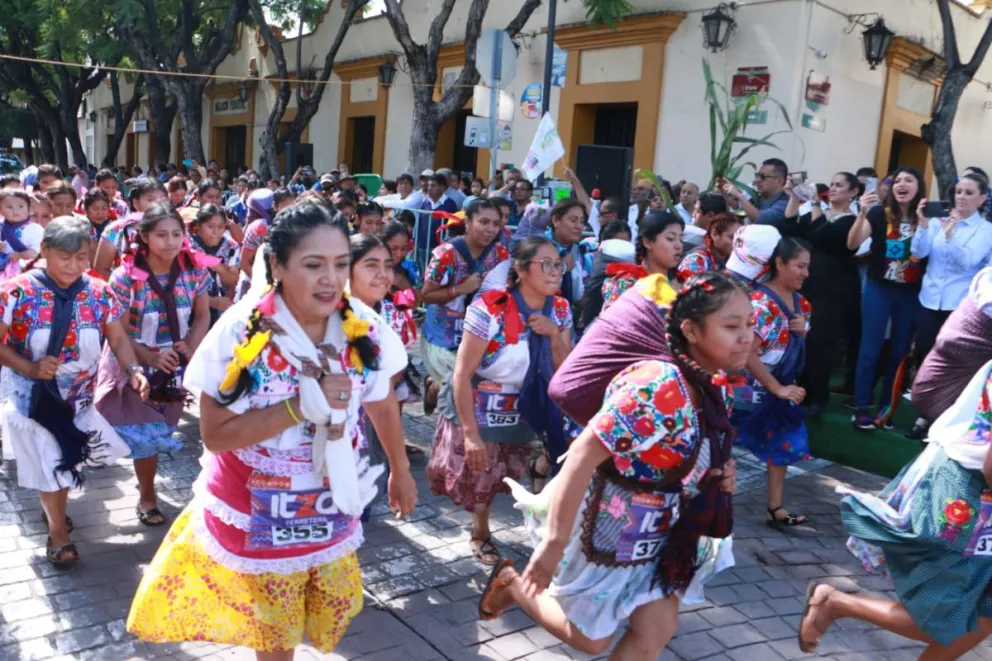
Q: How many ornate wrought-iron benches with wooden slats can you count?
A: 0